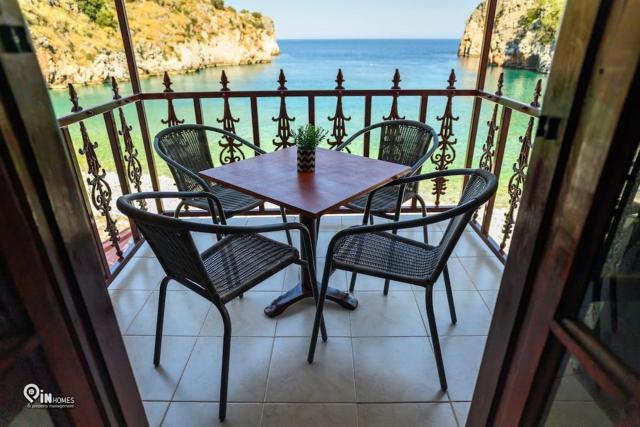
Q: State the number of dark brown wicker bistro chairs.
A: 4